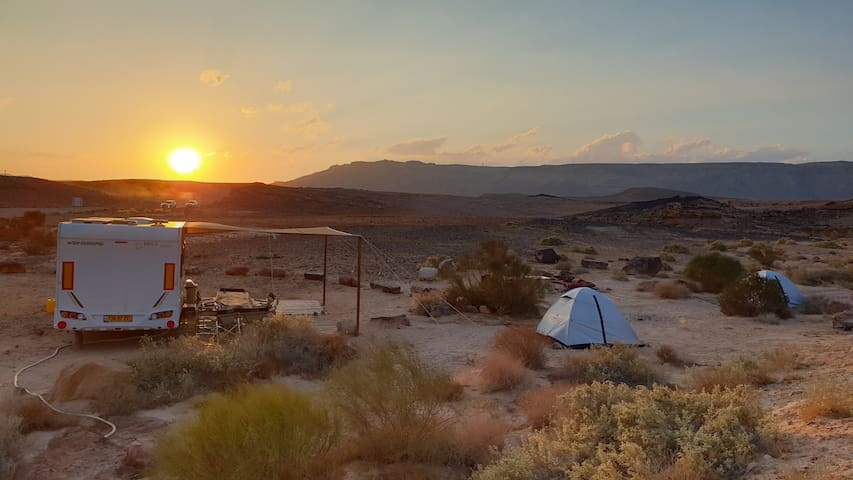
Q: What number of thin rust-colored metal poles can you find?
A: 2